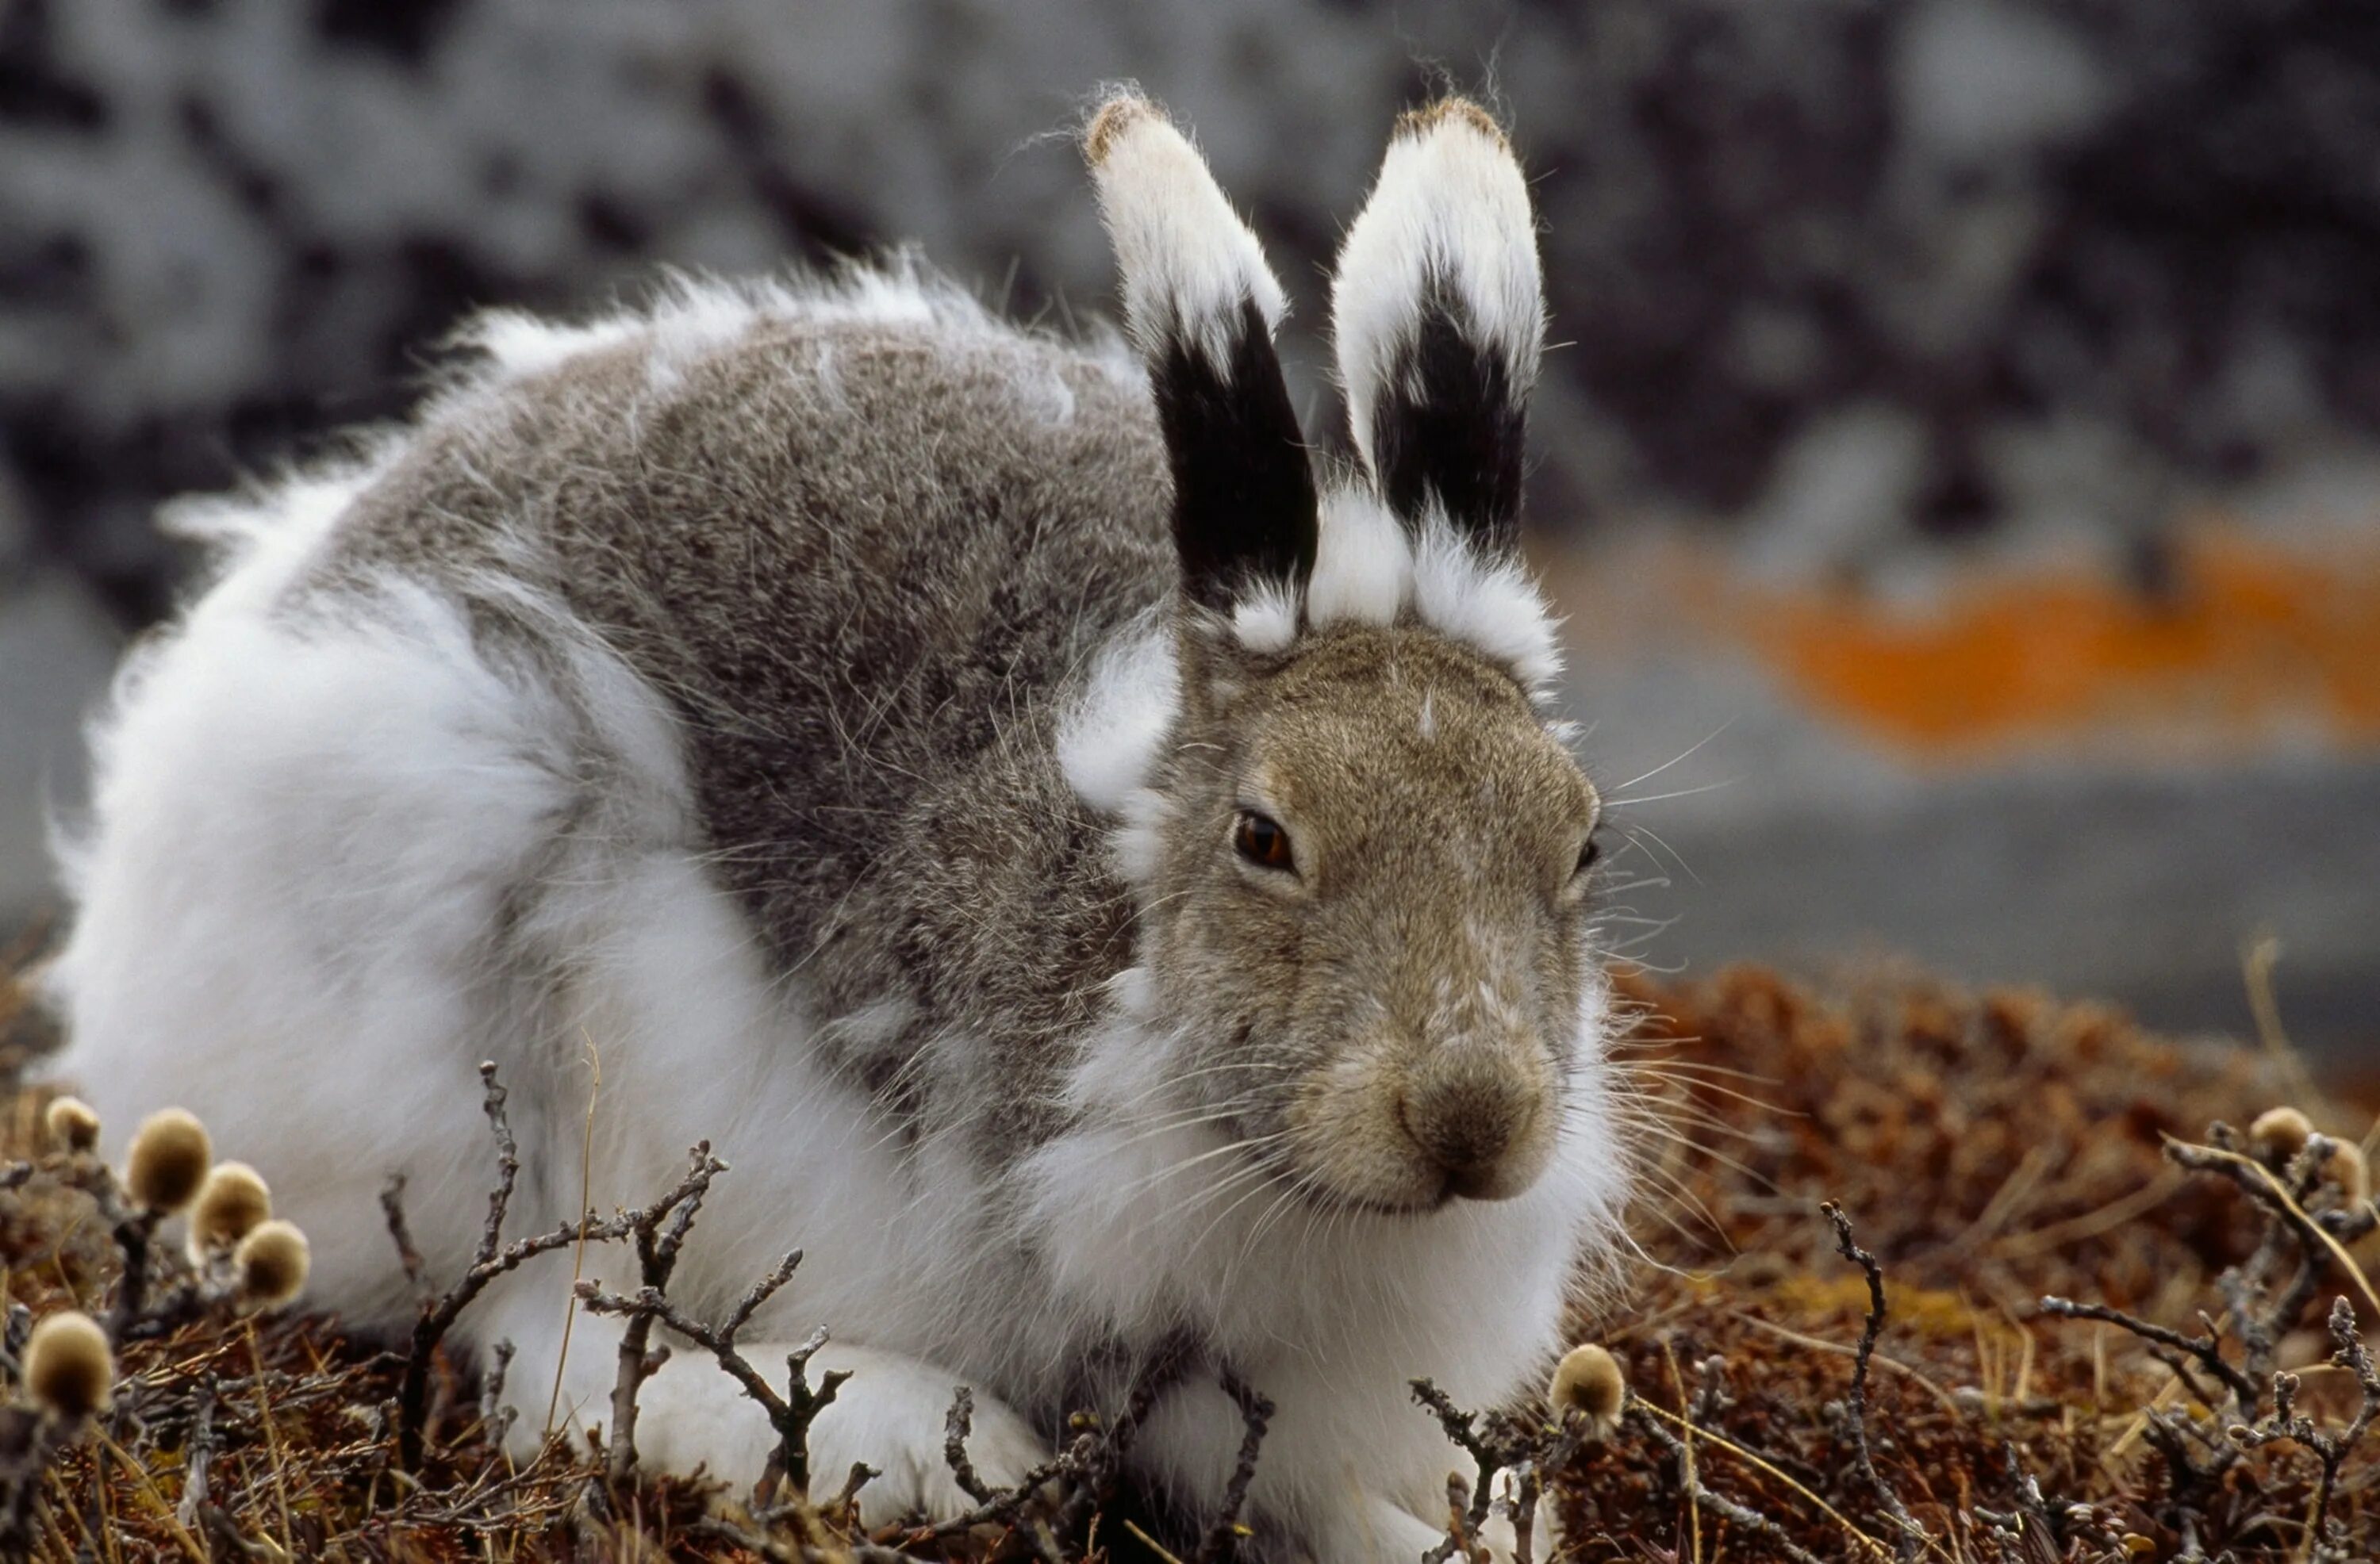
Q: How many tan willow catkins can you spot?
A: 8